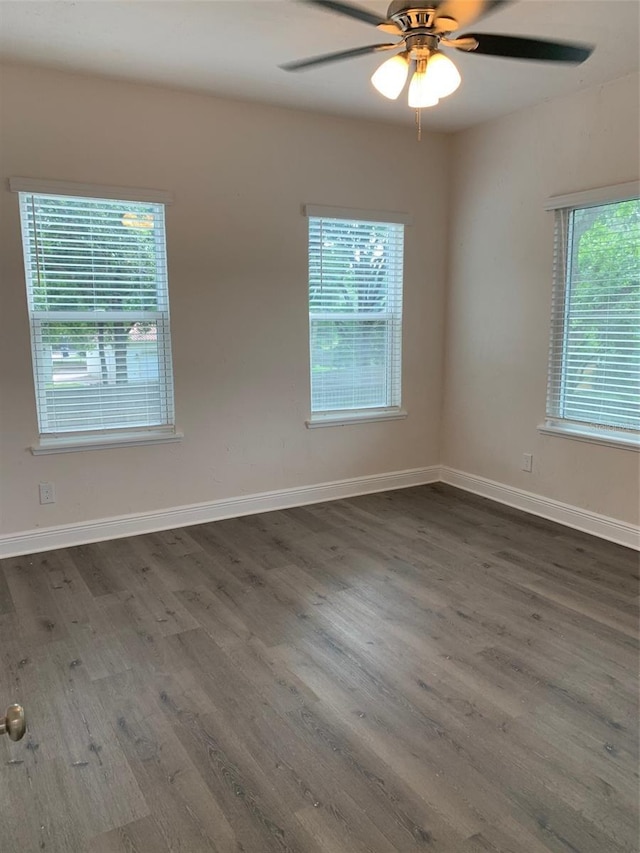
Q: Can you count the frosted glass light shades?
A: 3